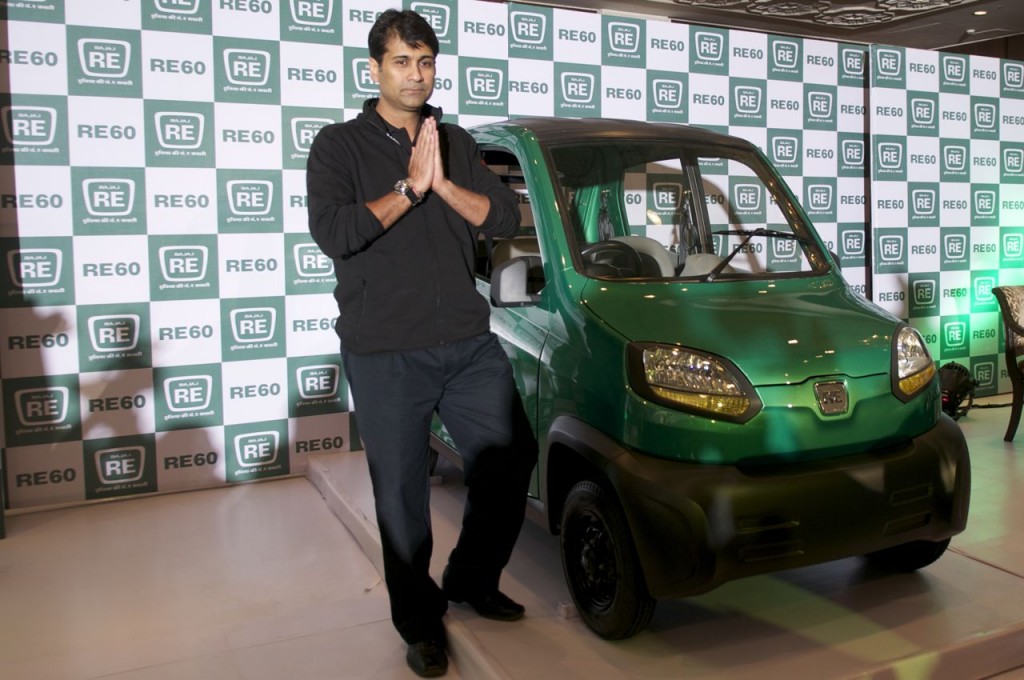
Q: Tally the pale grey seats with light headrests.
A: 2